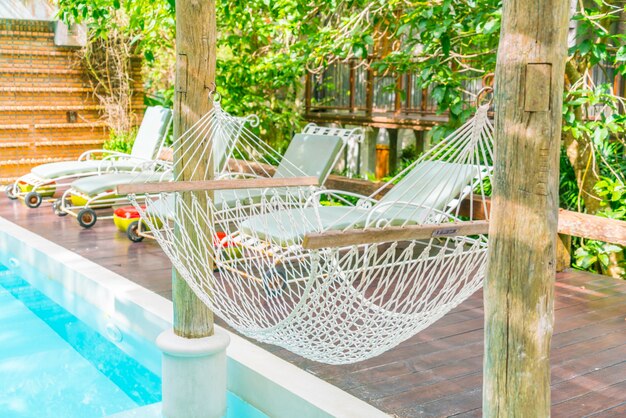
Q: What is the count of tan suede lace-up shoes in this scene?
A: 0